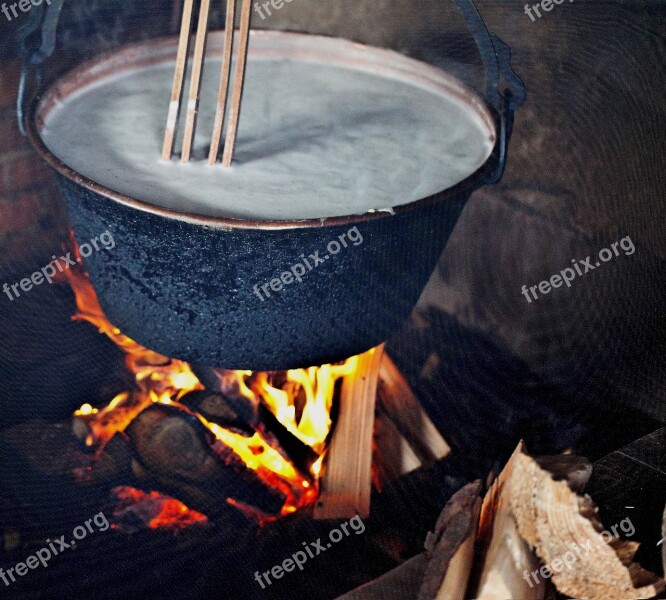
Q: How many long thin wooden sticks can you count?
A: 4